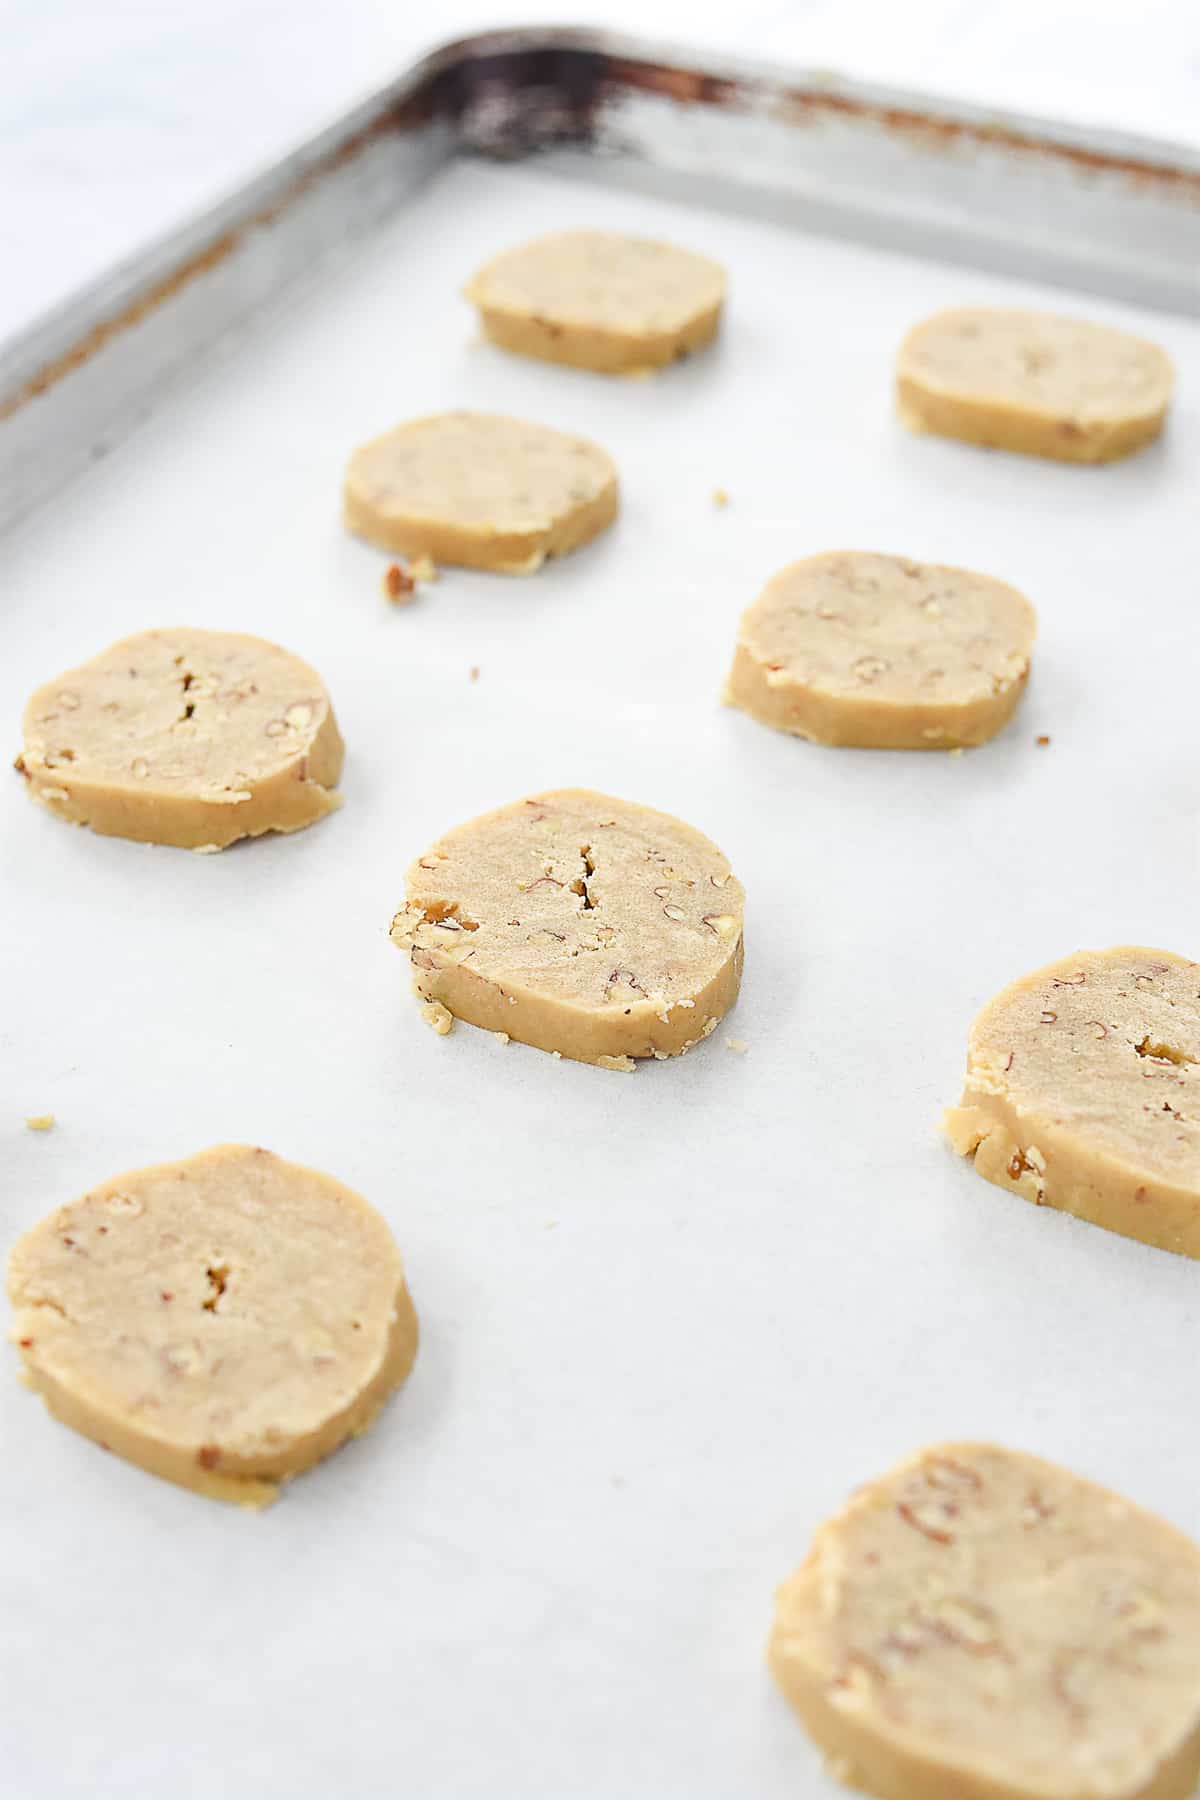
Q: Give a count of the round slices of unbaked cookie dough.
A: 9